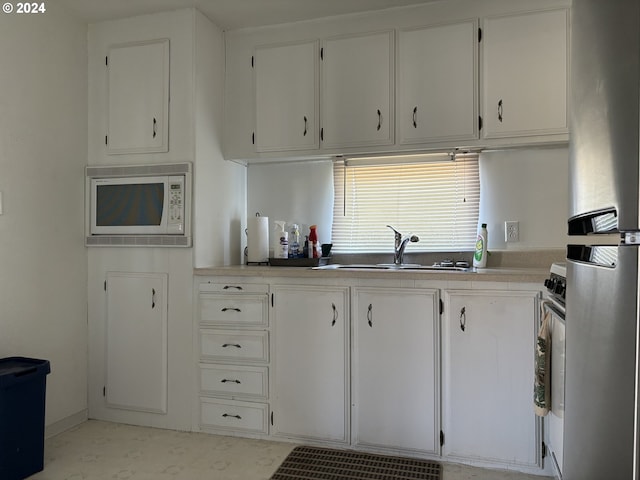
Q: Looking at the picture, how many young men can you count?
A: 0